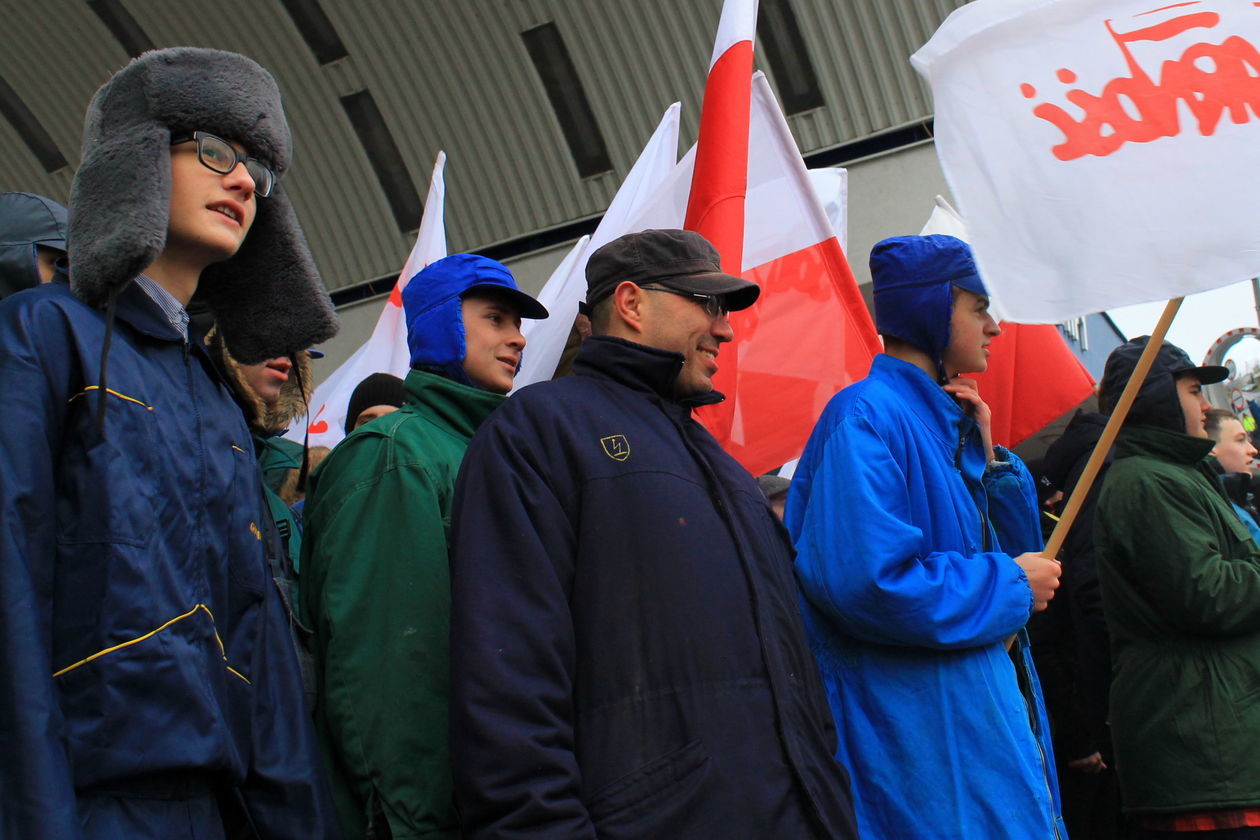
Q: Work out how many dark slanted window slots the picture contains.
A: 6